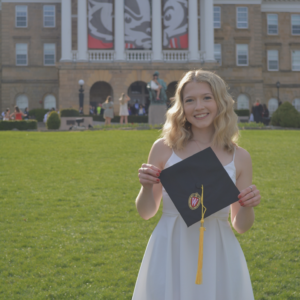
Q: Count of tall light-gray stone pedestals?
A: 1